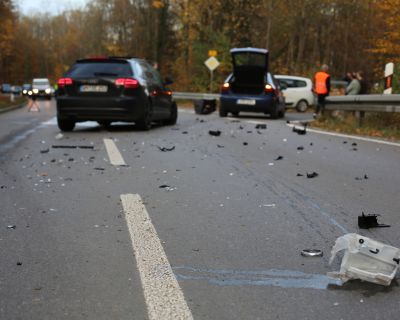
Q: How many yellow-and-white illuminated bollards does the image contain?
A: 0